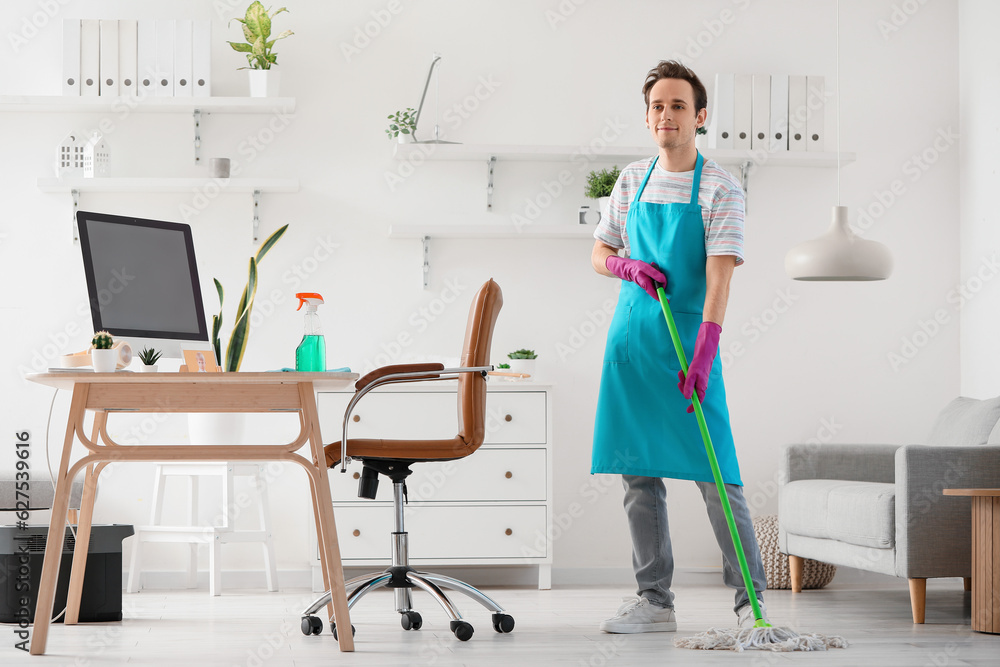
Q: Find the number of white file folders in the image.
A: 14